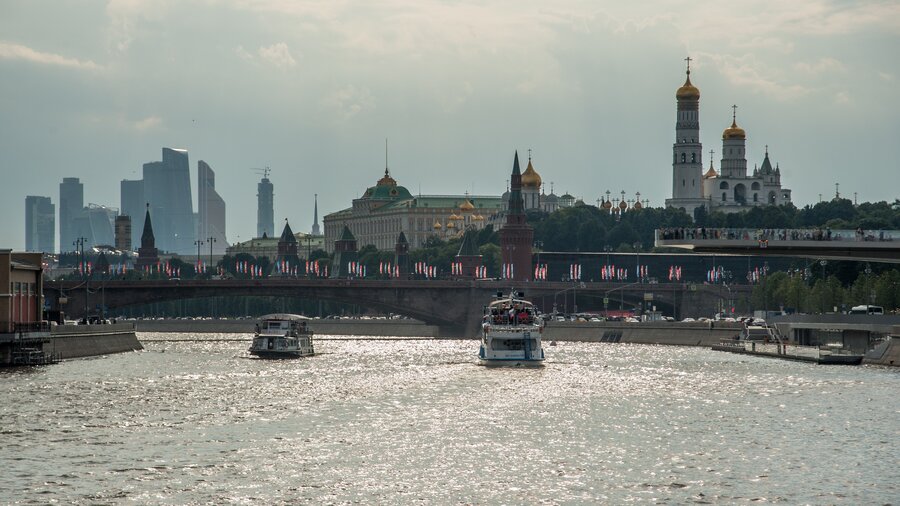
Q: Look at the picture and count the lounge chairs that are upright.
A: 0